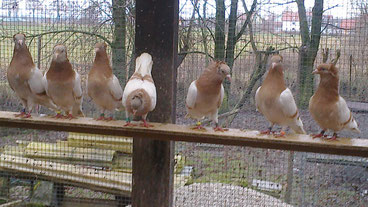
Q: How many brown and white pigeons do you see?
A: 7